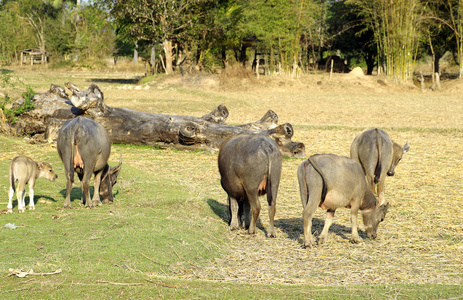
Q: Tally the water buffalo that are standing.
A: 5